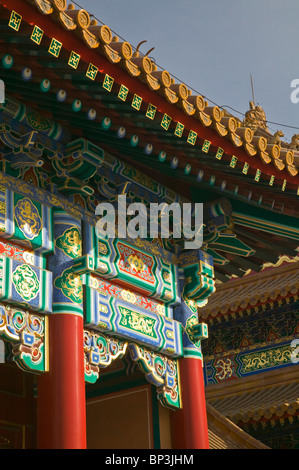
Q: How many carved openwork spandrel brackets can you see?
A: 3